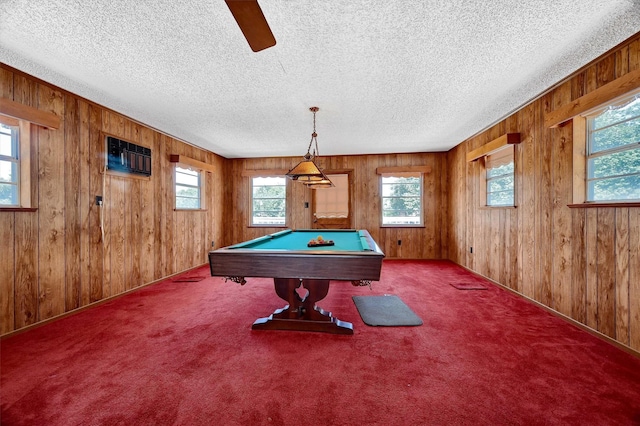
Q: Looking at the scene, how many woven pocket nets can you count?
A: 2